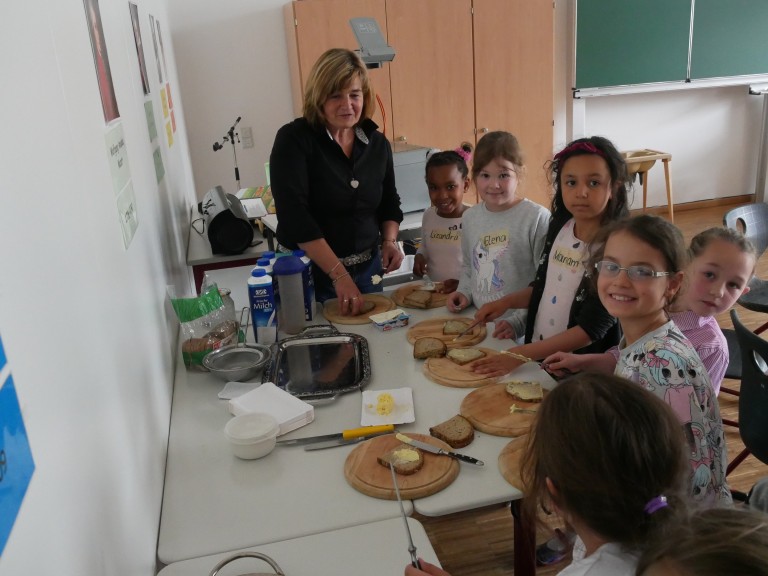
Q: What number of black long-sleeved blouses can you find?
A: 1